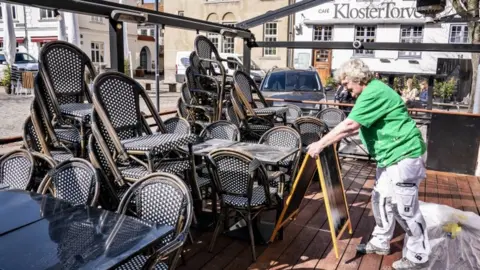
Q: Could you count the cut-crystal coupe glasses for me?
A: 0